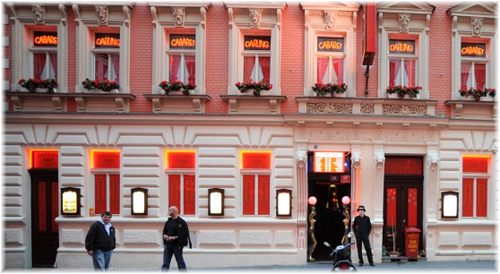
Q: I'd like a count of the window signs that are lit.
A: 7